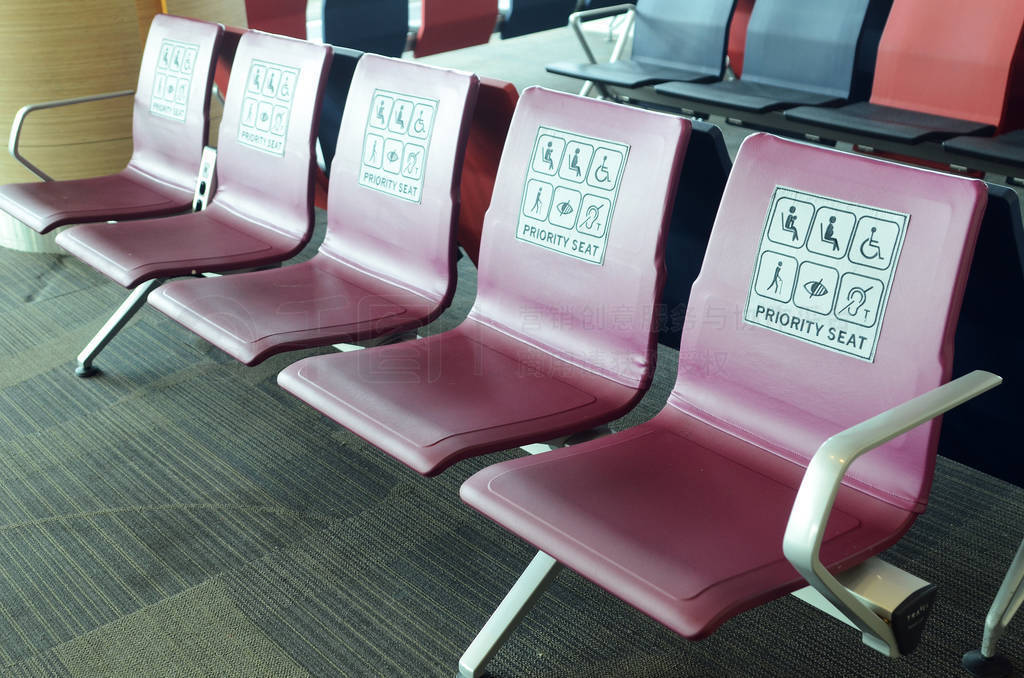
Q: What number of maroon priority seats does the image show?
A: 5